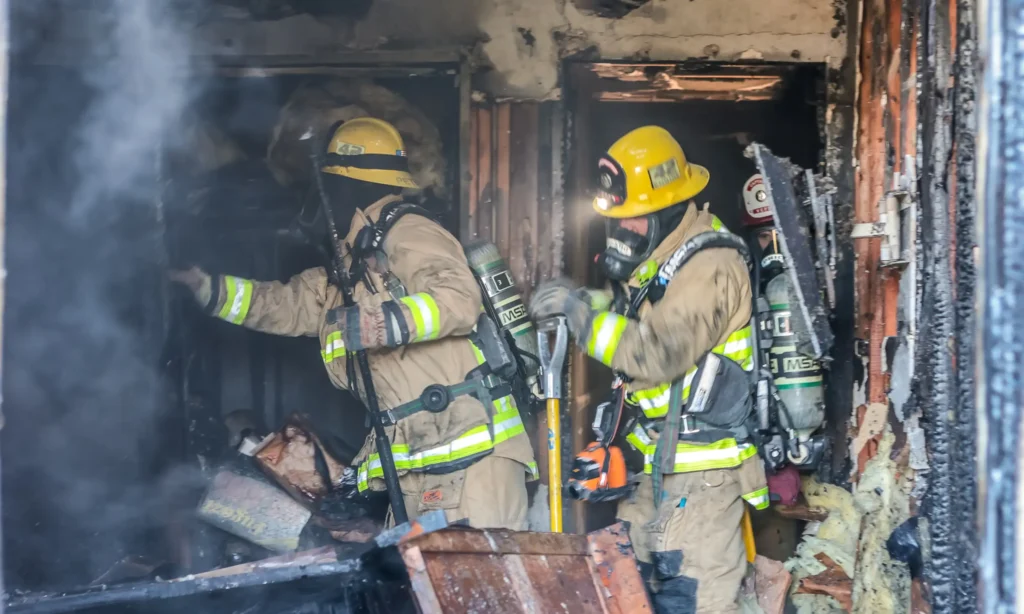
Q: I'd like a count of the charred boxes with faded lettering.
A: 1